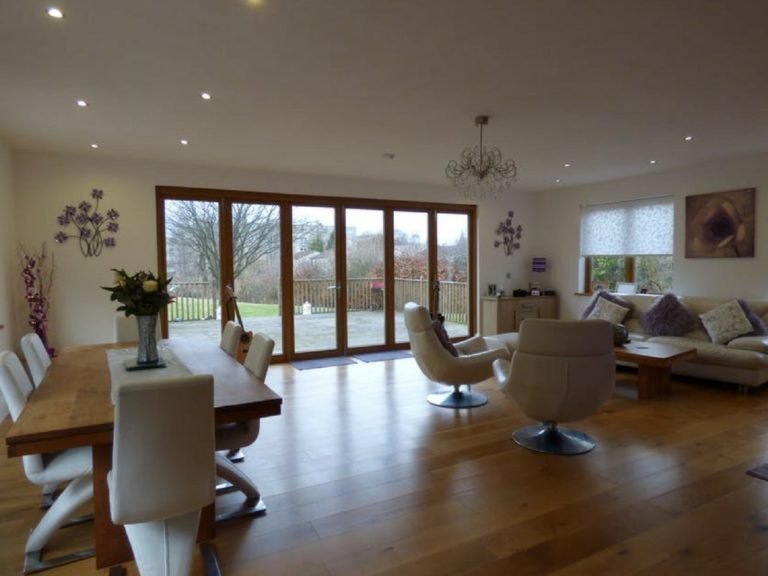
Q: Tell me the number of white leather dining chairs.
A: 6